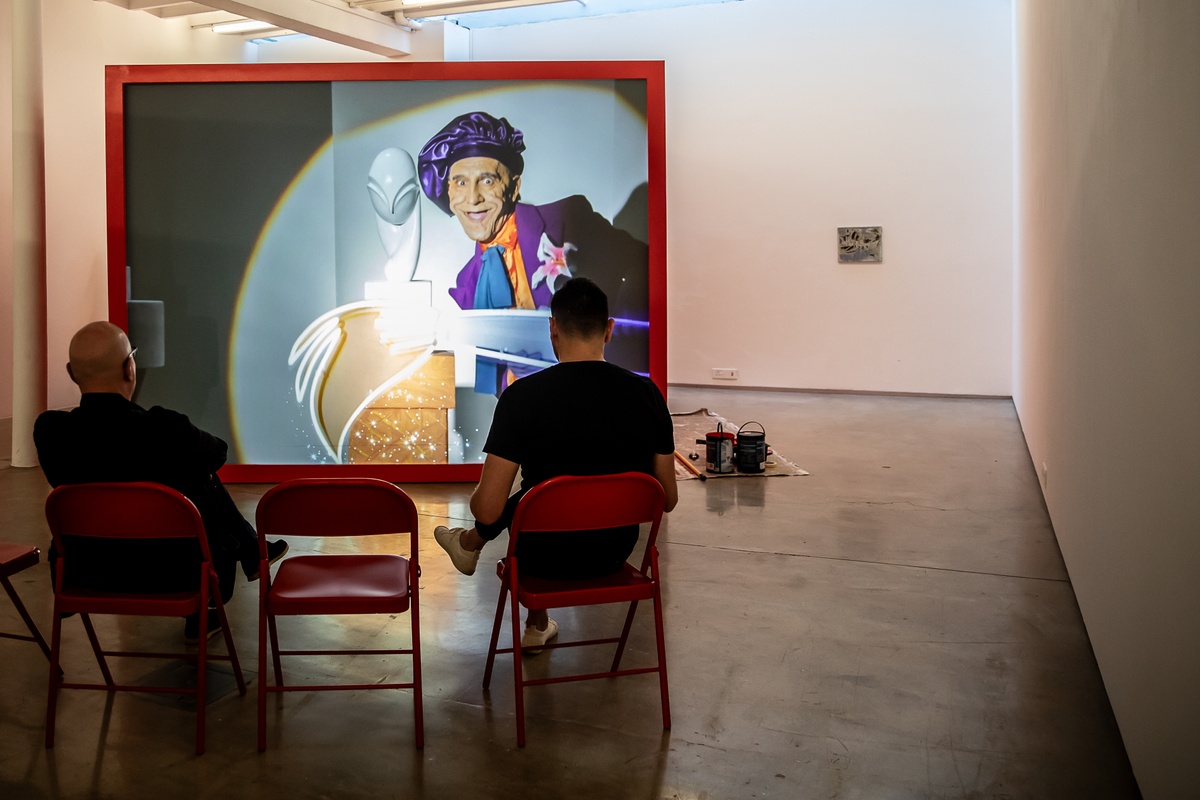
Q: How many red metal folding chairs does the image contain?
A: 4